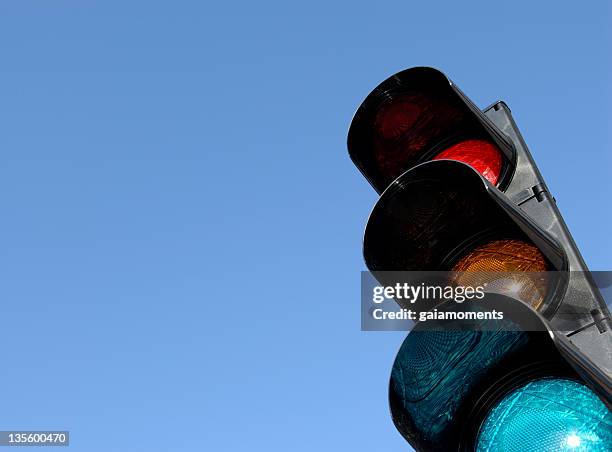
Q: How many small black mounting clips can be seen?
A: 2